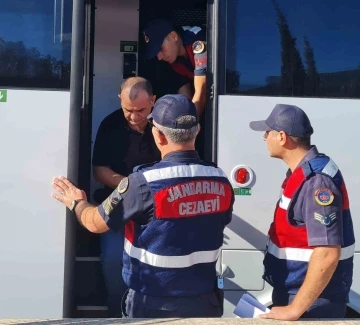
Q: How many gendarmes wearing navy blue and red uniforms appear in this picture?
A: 3